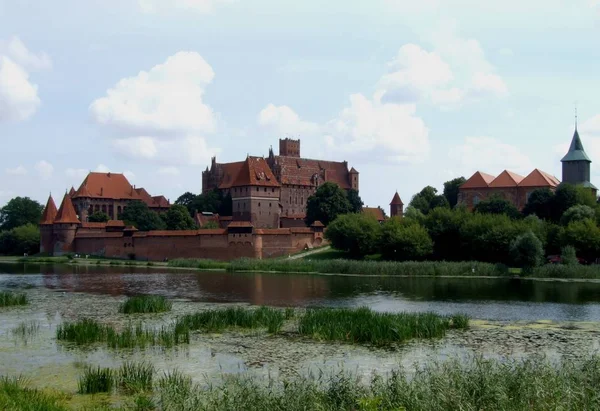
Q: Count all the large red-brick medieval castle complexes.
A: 1